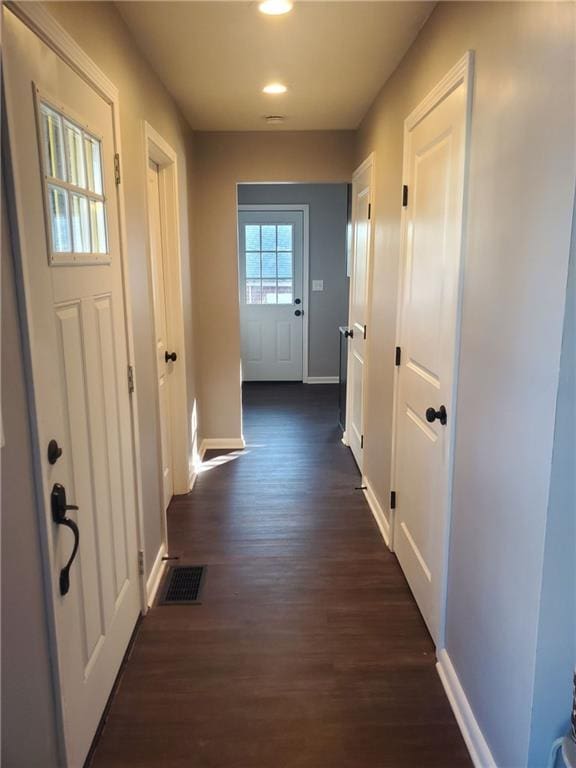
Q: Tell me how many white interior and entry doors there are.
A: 5